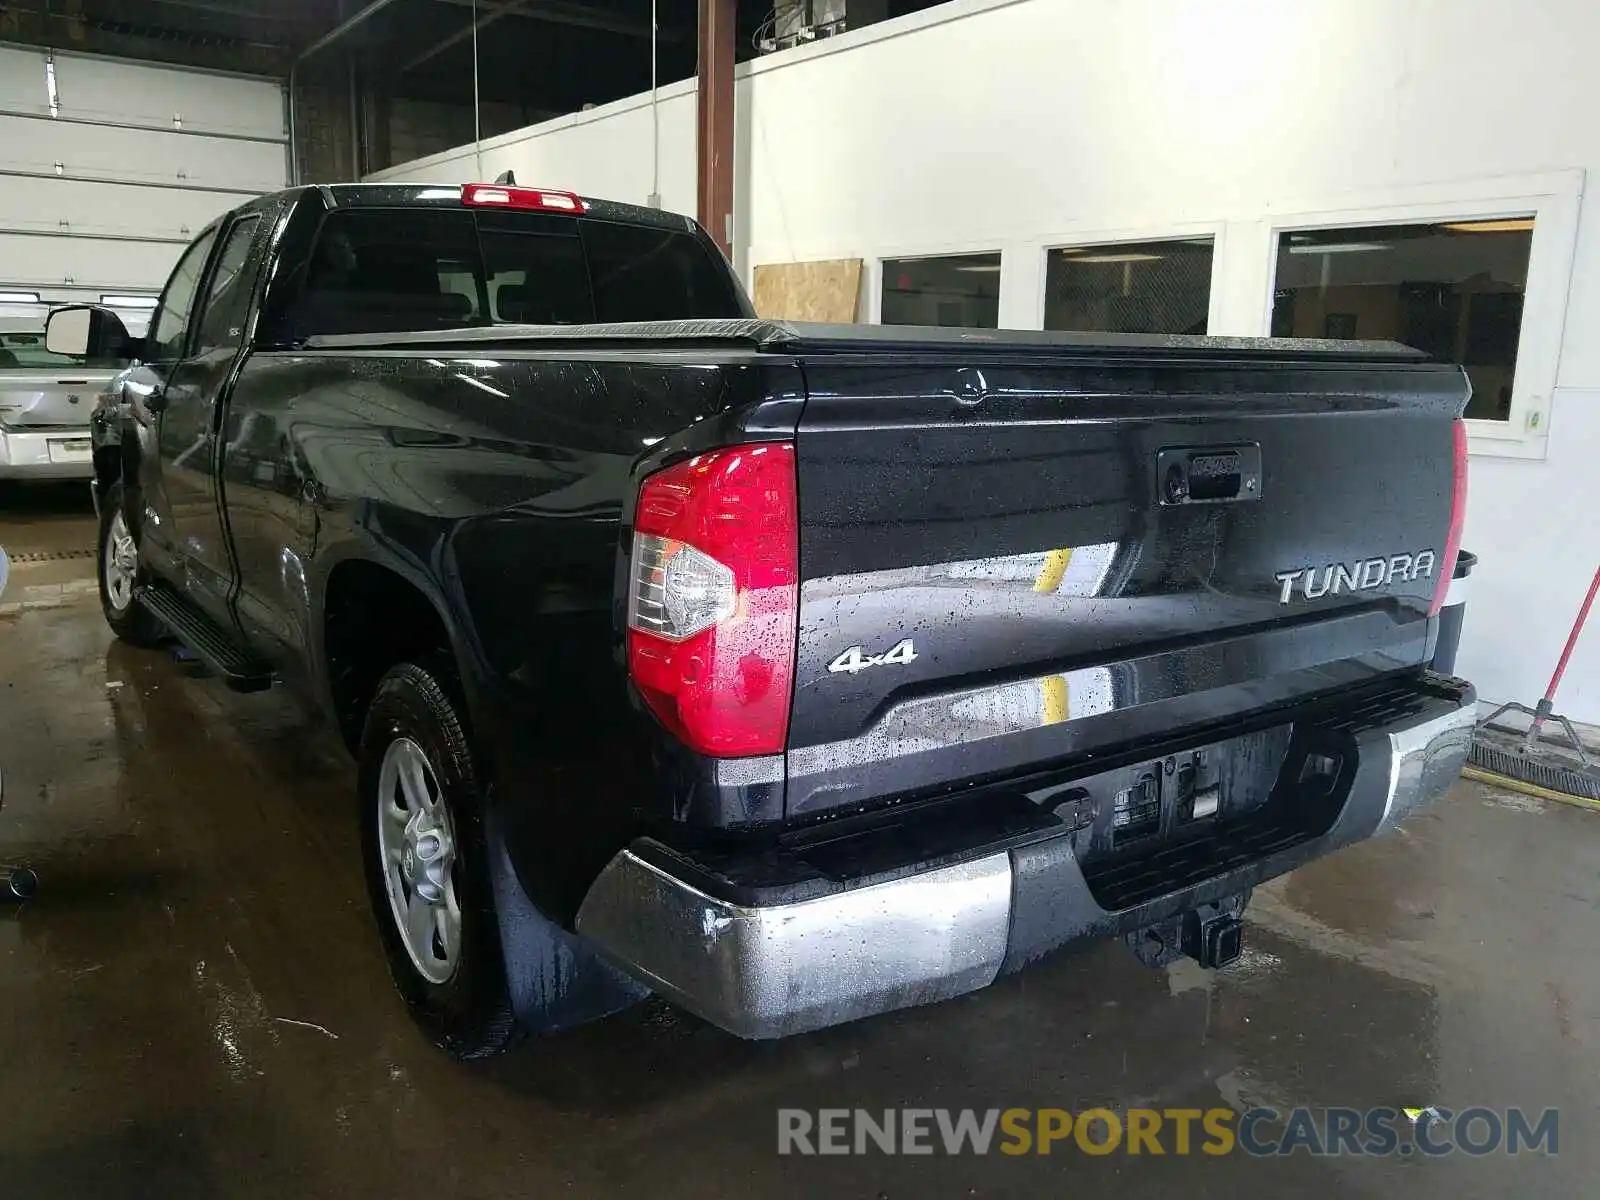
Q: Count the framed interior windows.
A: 3